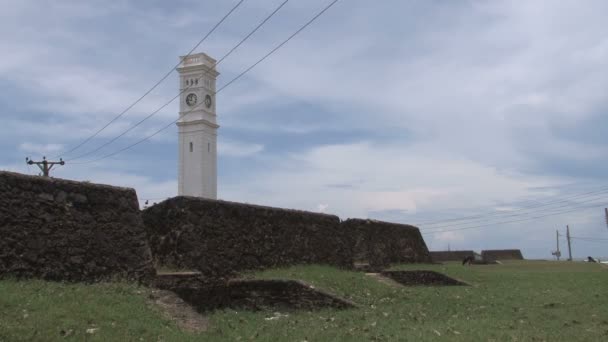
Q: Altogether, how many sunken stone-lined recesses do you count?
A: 2